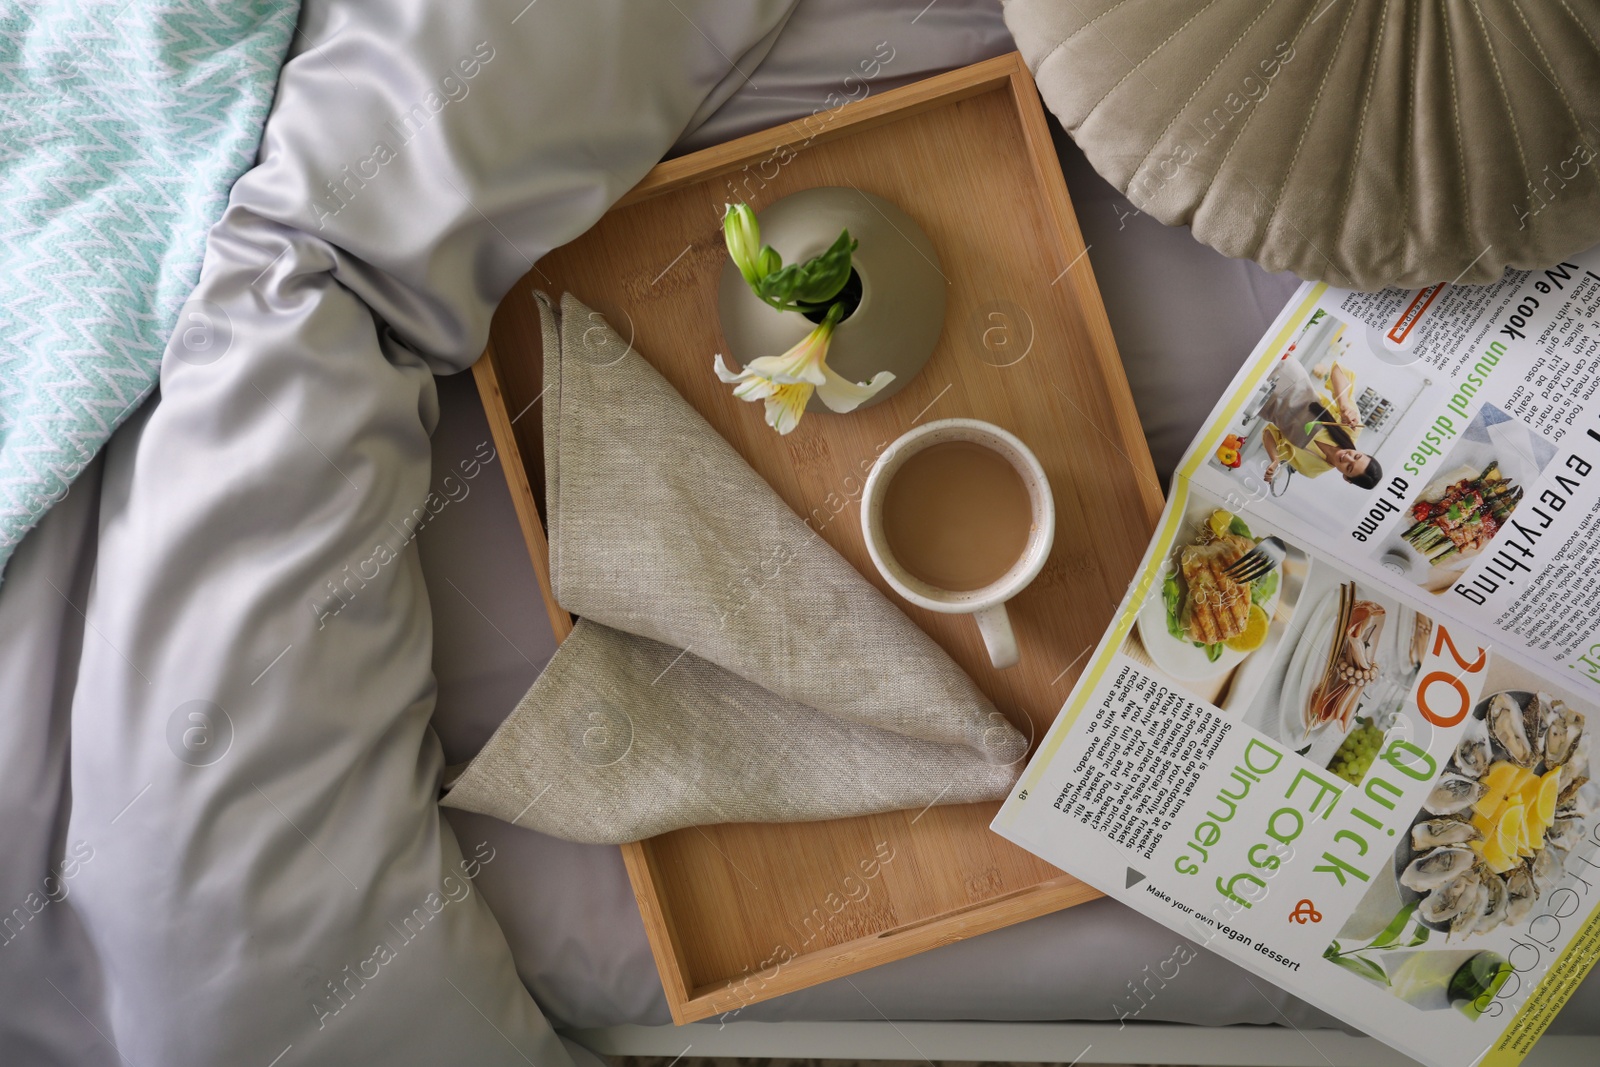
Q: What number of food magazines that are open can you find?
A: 1